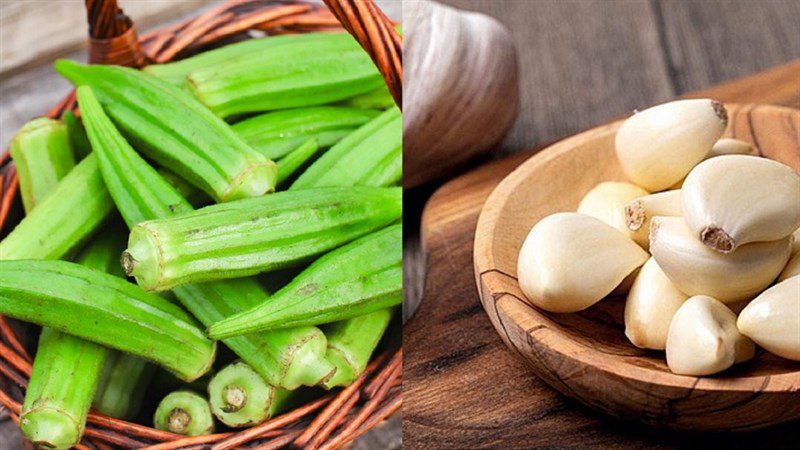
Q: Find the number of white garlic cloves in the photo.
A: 11